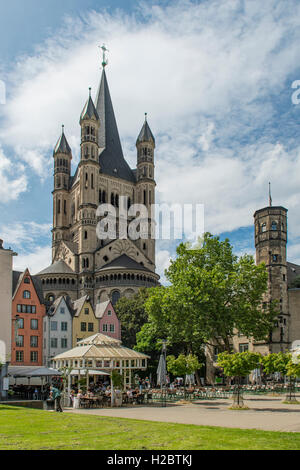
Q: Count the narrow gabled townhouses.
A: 4